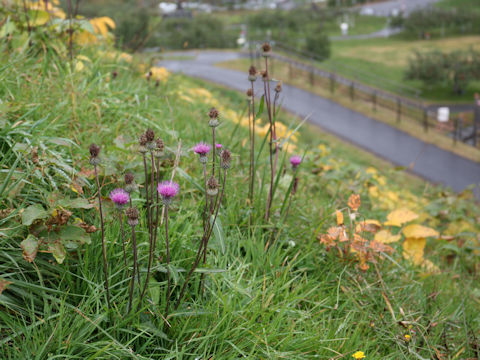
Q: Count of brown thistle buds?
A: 14